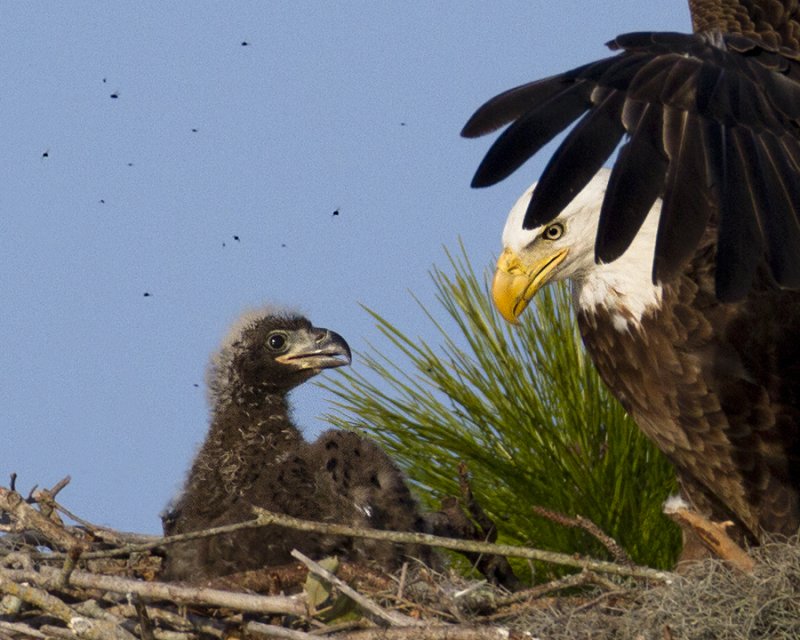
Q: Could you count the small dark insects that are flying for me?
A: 14